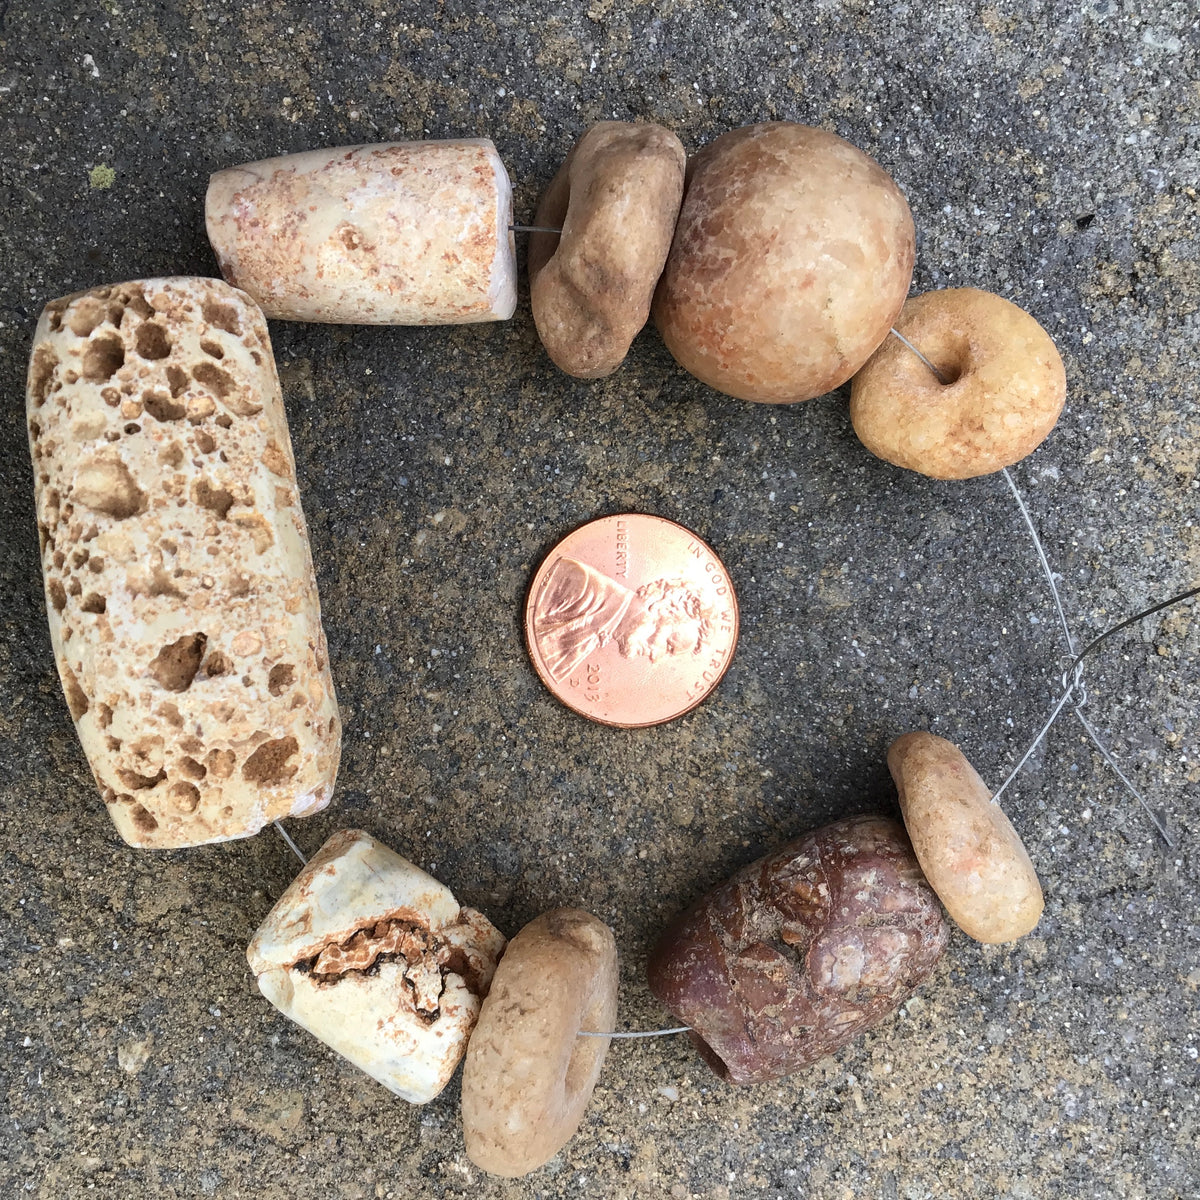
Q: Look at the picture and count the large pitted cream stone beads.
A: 1